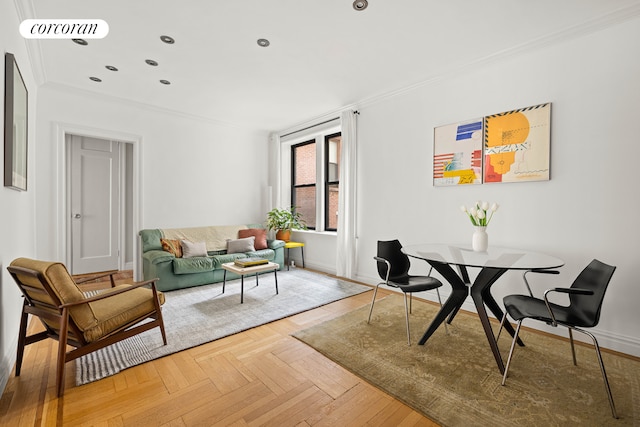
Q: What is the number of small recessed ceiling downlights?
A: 8